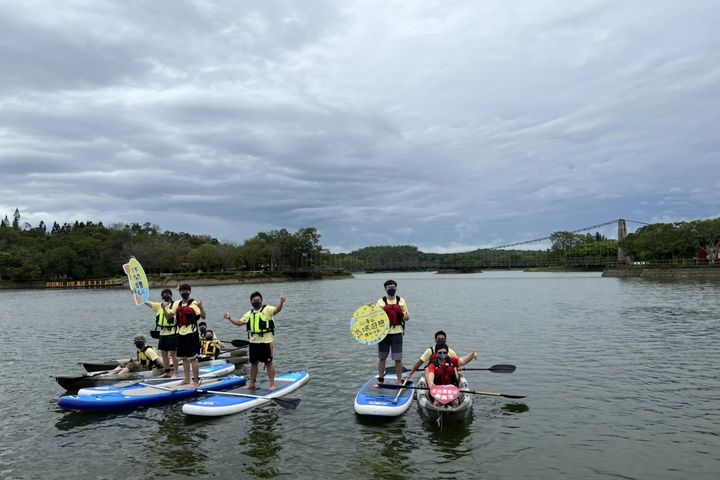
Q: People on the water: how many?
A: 9